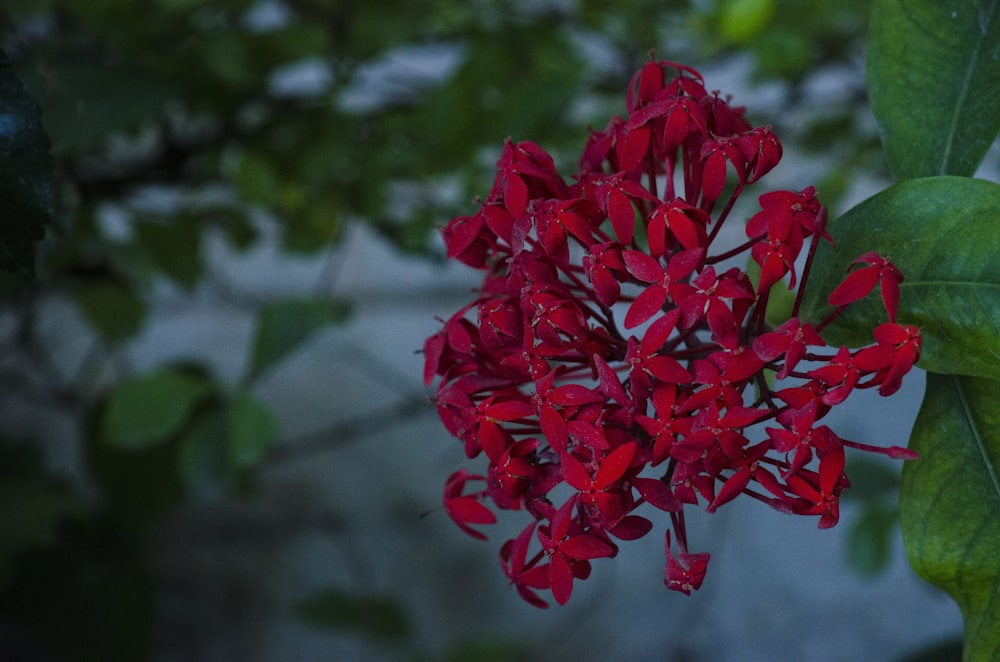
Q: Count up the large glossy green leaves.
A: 3